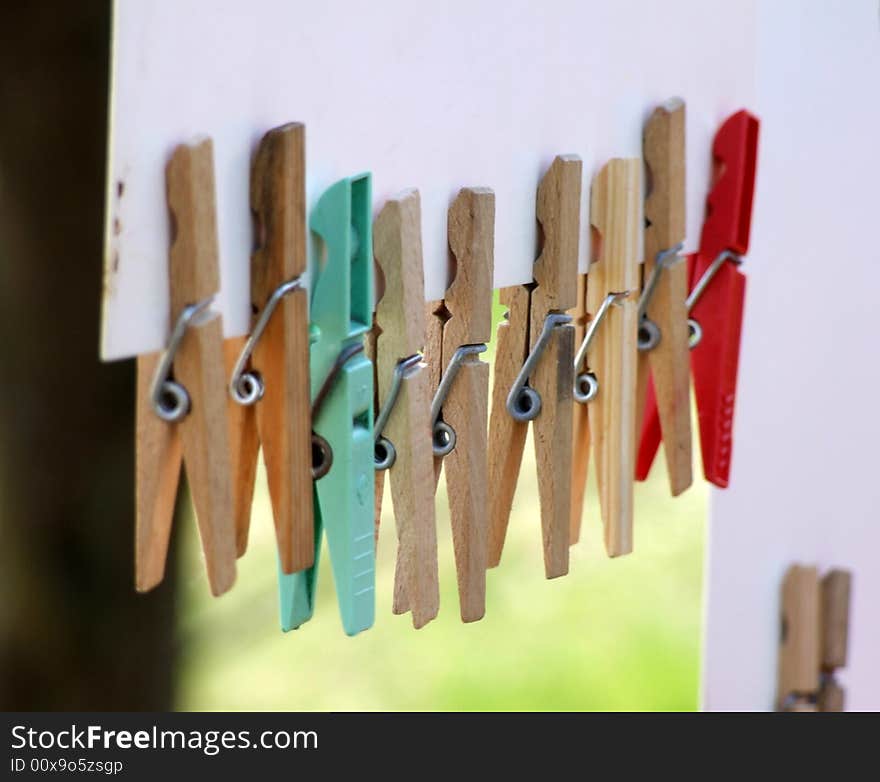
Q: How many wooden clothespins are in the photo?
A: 9